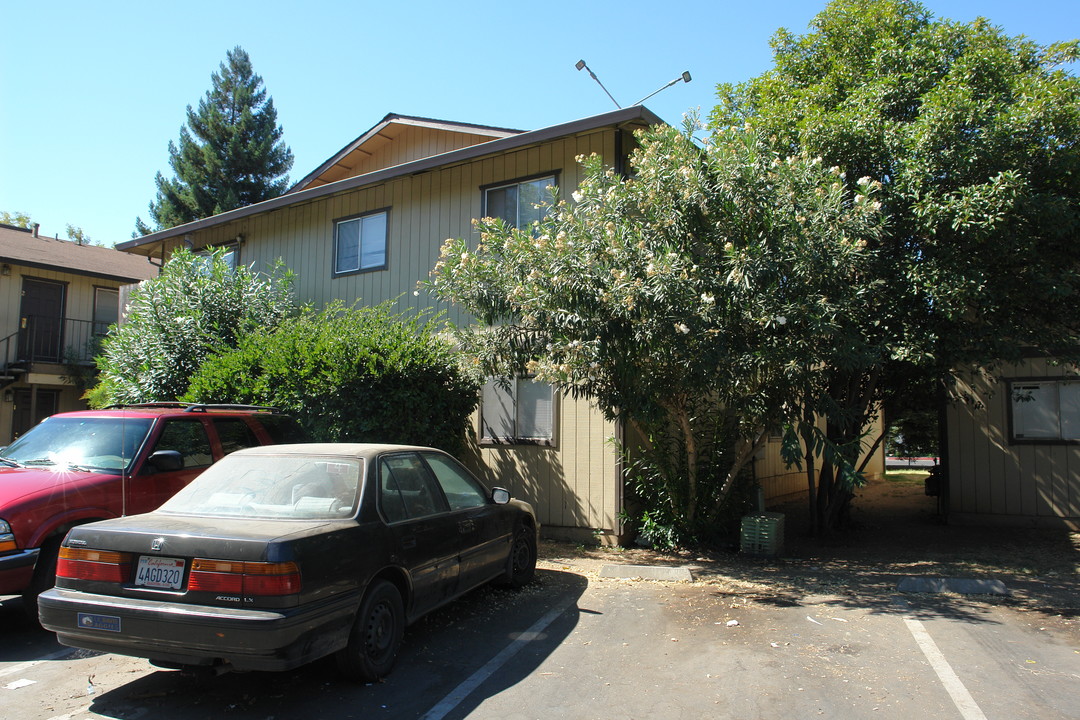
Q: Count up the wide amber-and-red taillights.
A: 2